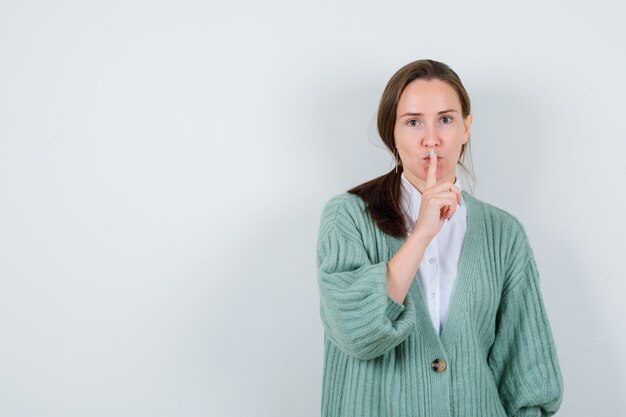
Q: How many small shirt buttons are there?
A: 2